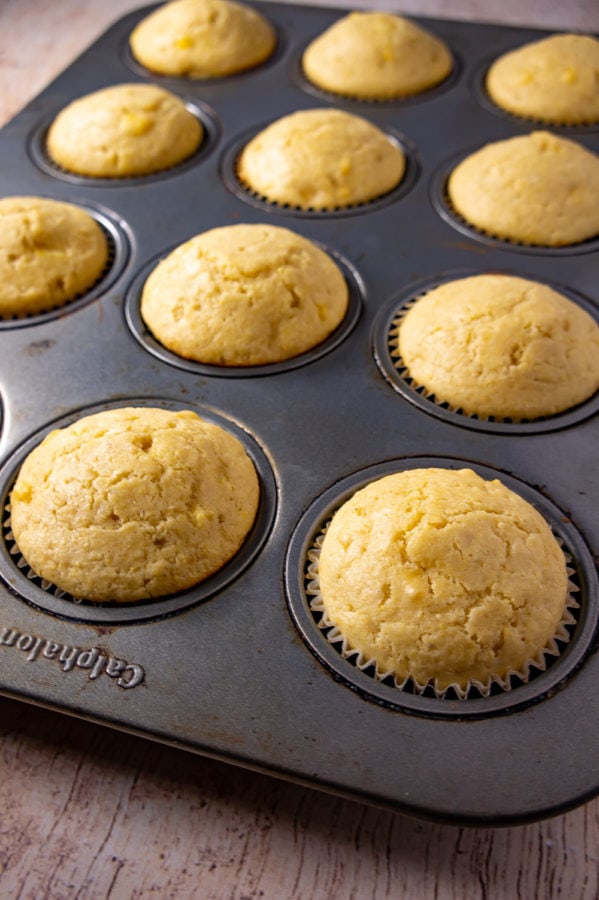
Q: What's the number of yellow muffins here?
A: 11